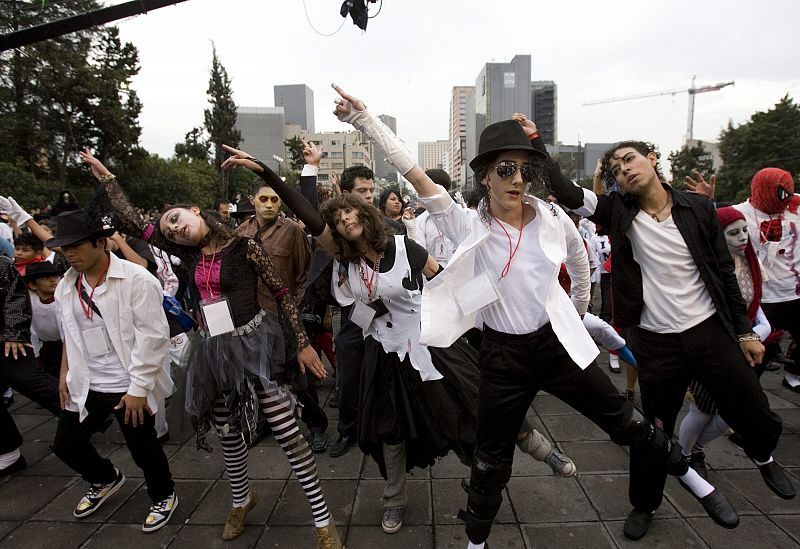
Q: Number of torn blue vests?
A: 0